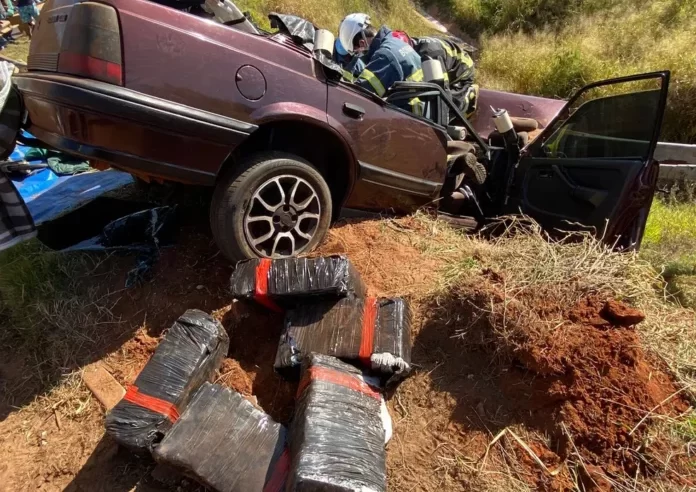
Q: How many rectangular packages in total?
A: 5